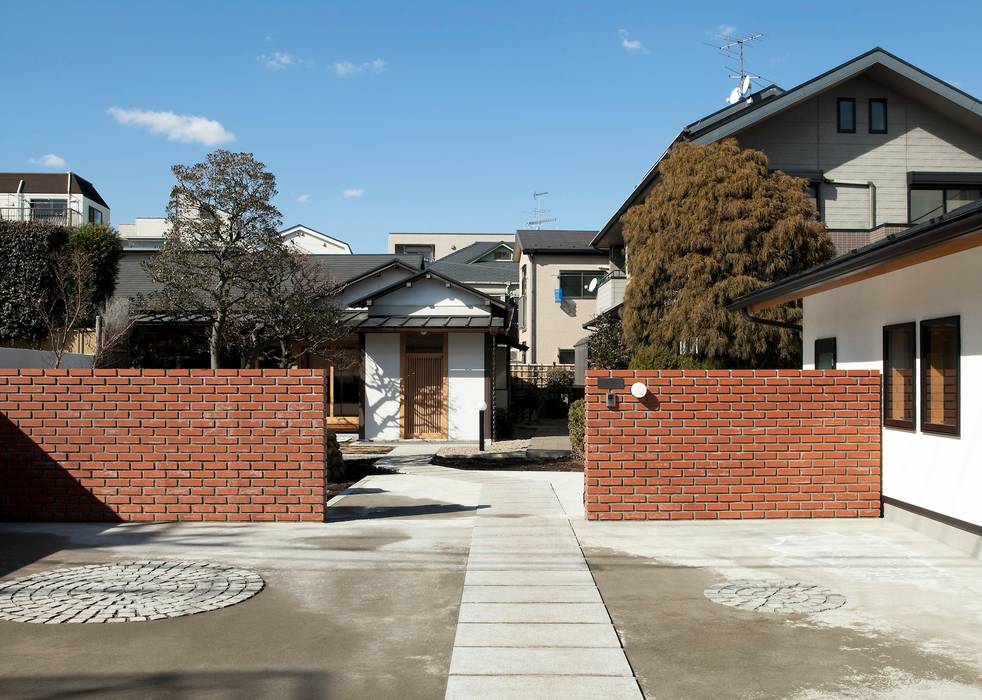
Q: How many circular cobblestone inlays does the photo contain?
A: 2